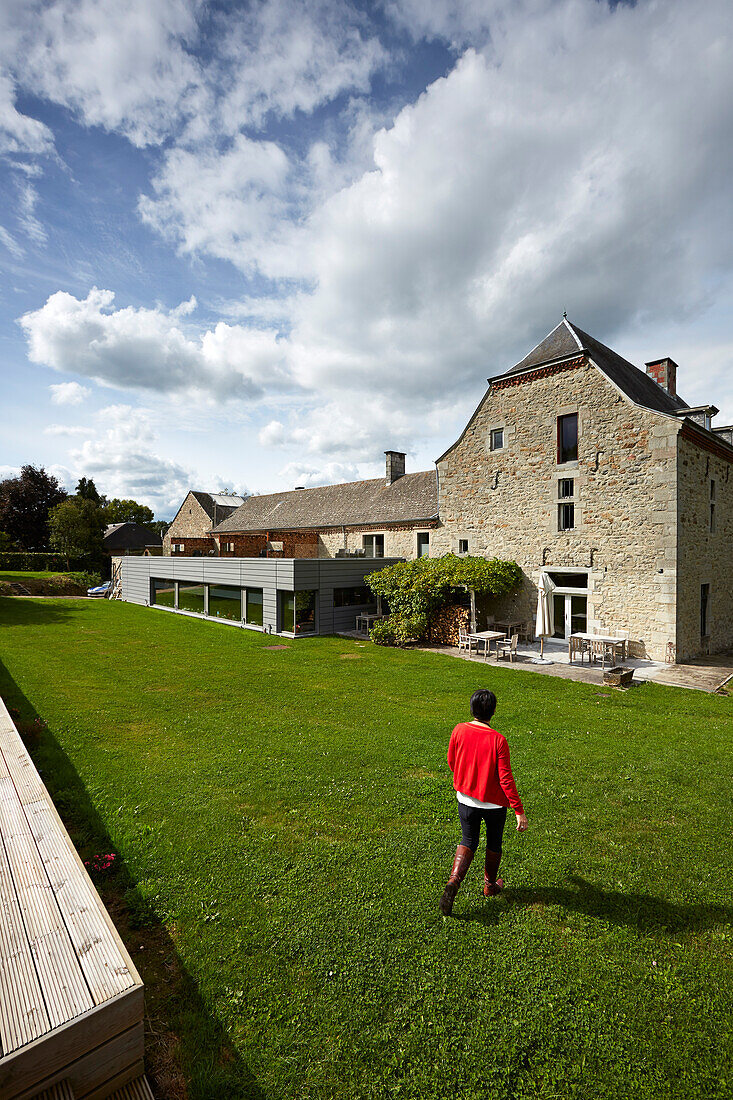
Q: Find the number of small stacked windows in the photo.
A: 2